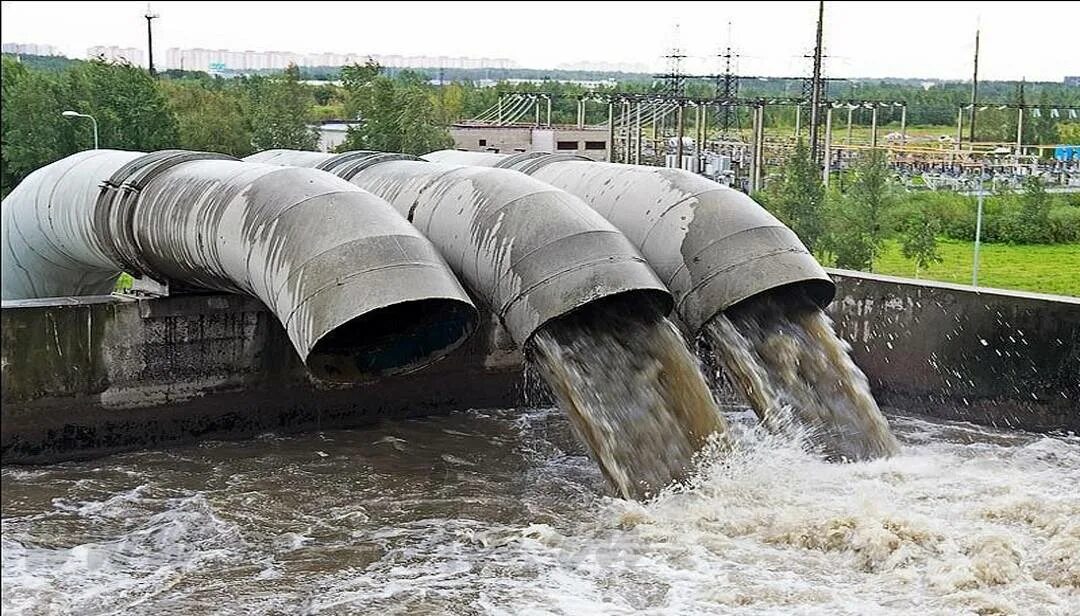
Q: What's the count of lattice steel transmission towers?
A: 3